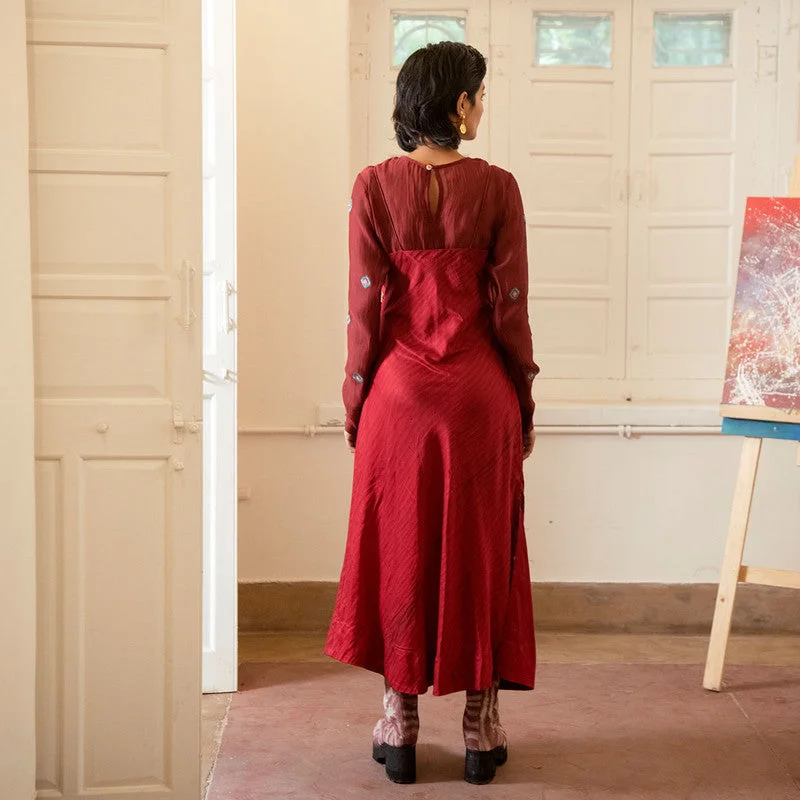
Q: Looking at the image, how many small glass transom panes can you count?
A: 3